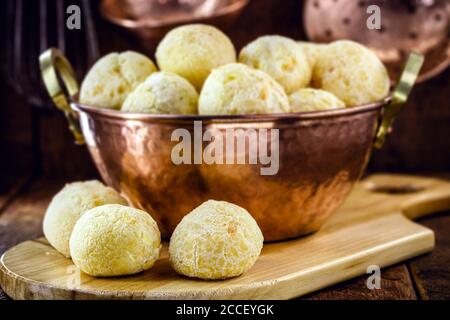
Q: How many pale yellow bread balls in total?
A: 11